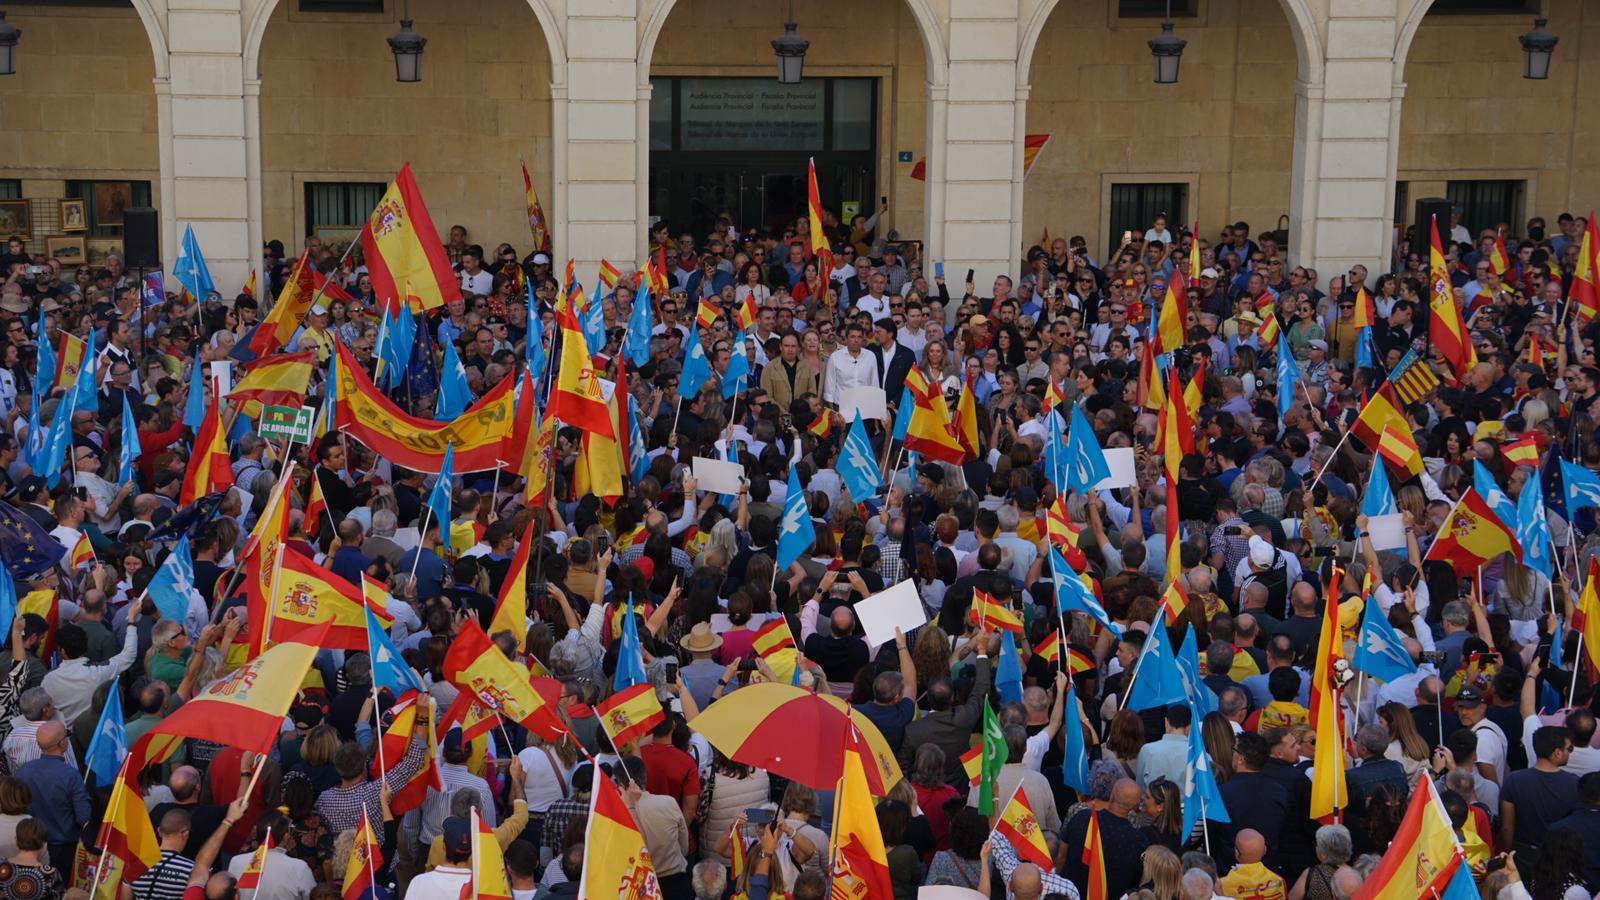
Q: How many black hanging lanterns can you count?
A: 5